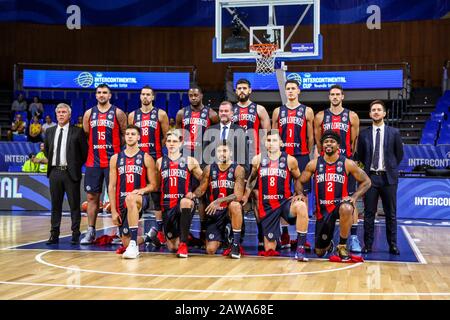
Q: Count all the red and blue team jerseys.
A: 11